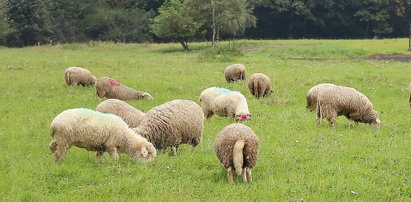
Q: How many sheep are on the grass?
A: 11